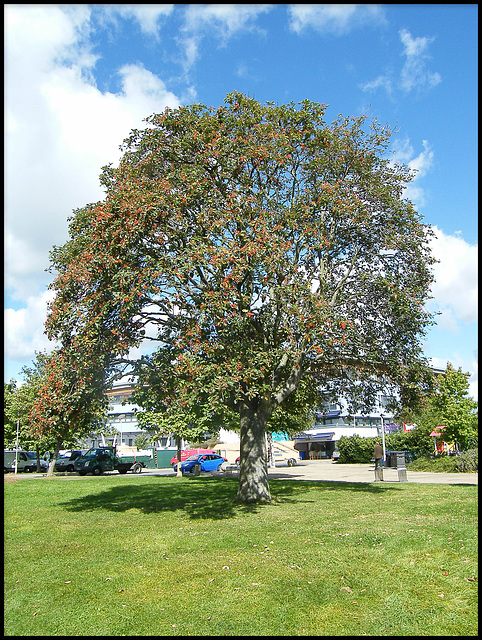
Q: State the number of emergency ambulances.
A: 0